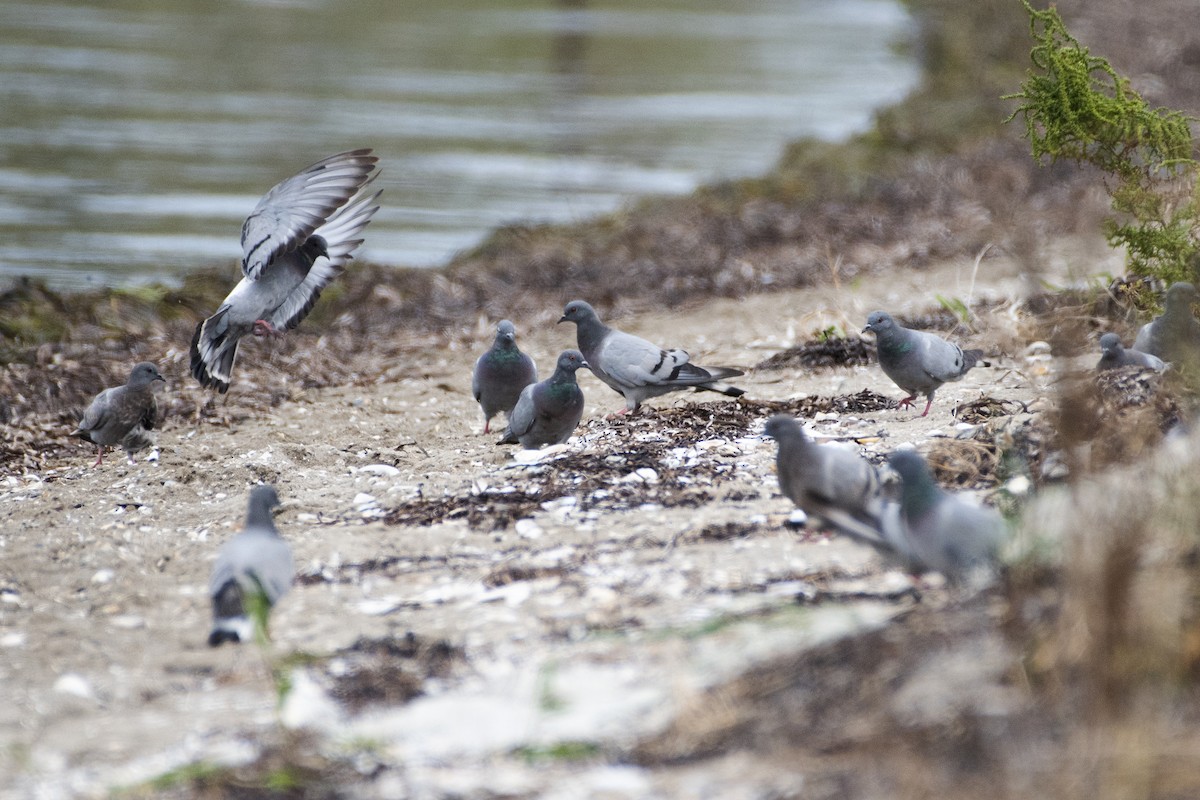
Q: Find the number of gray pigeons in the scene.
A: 11